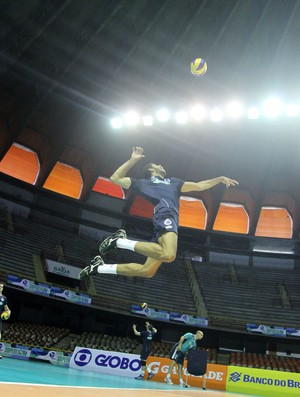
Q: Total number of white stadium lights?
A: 11